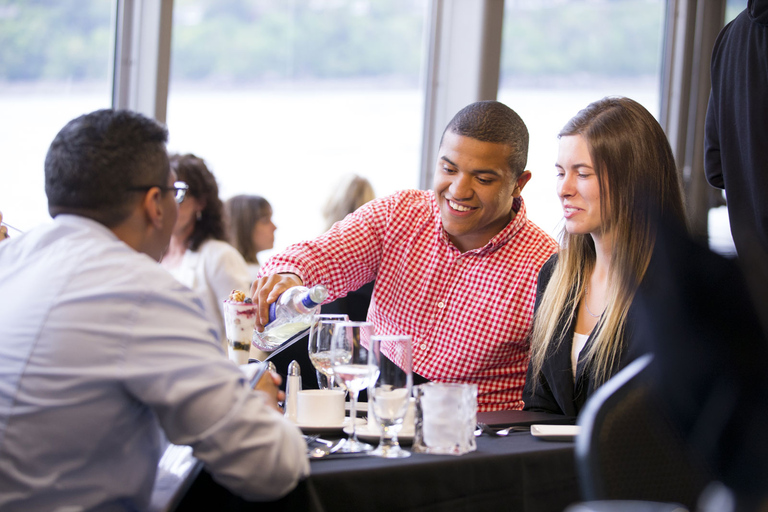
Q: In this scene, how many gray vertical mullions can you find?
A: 3